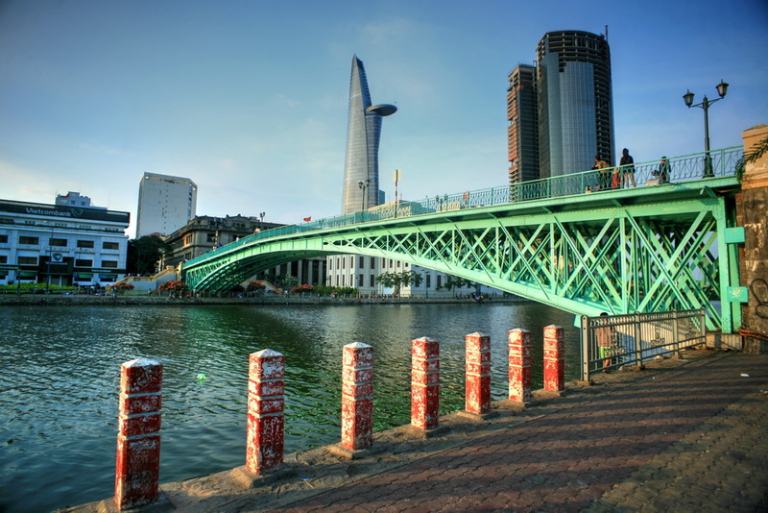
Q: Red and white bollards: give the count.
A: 7